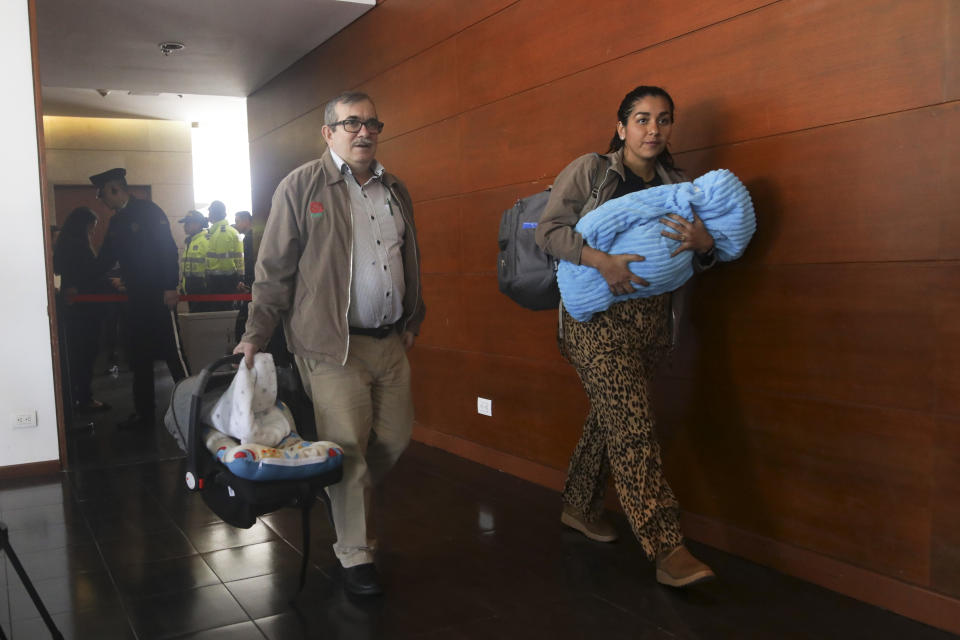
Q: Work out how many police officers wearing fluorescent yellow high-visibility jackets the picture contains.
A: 2